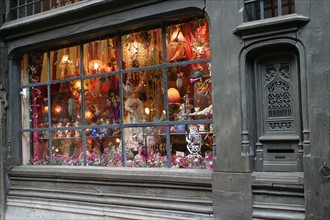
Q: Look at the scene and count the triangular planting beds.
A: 0